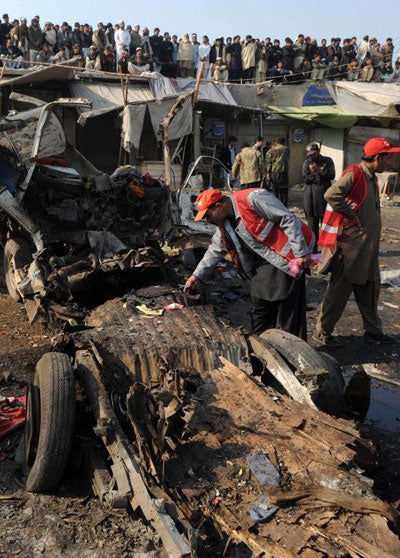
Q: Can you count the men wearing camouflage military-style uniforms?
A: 2